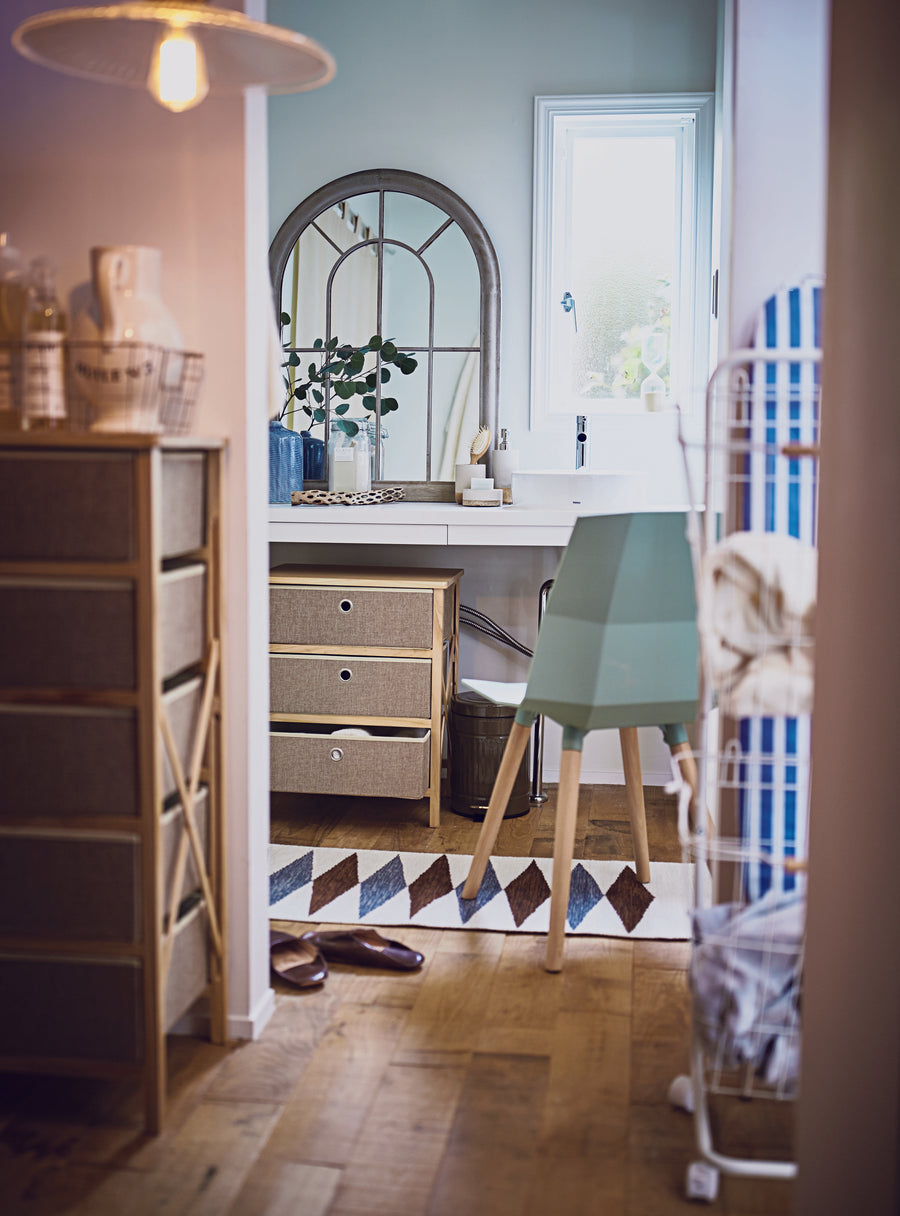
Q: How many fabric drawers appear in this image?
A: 8